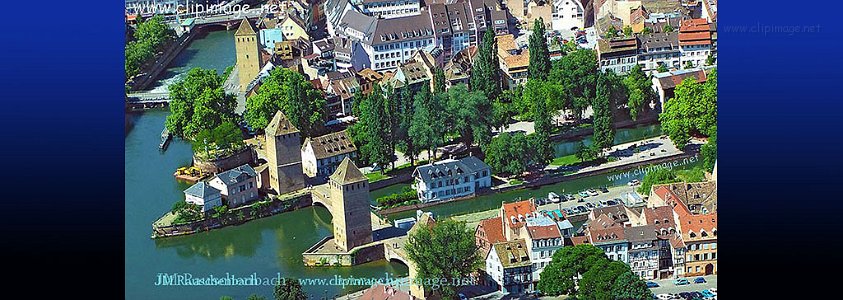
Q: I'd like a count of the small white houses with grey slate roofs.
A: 3